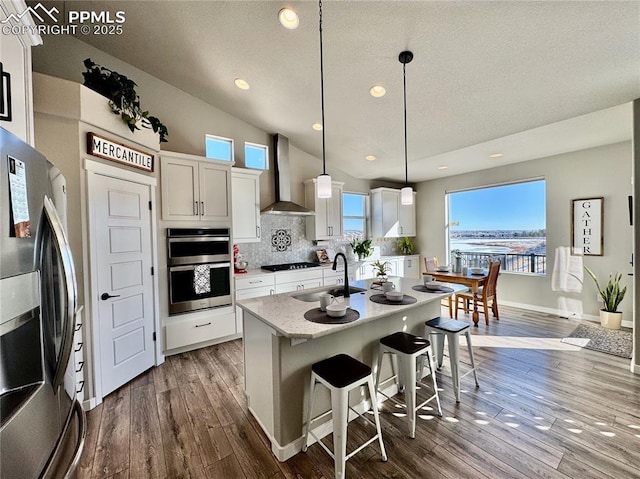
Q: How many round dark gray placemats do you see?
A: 3